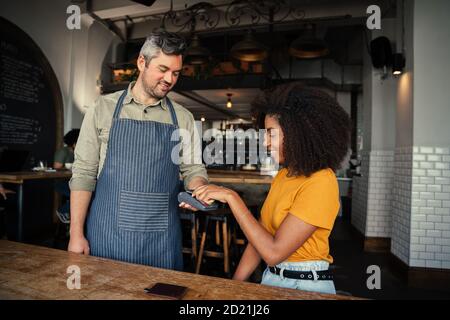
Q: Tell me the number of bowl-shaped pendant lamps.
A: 3